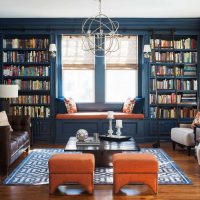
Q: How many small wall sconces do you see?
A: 2